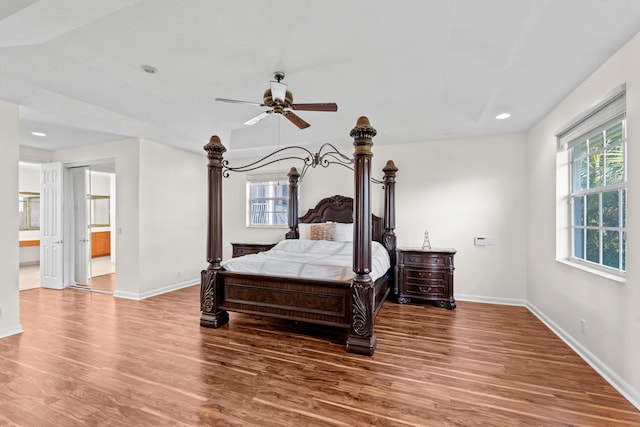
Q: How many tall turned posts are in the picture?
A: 4